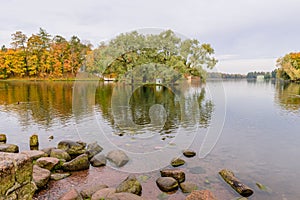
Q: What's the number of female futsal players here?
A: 0